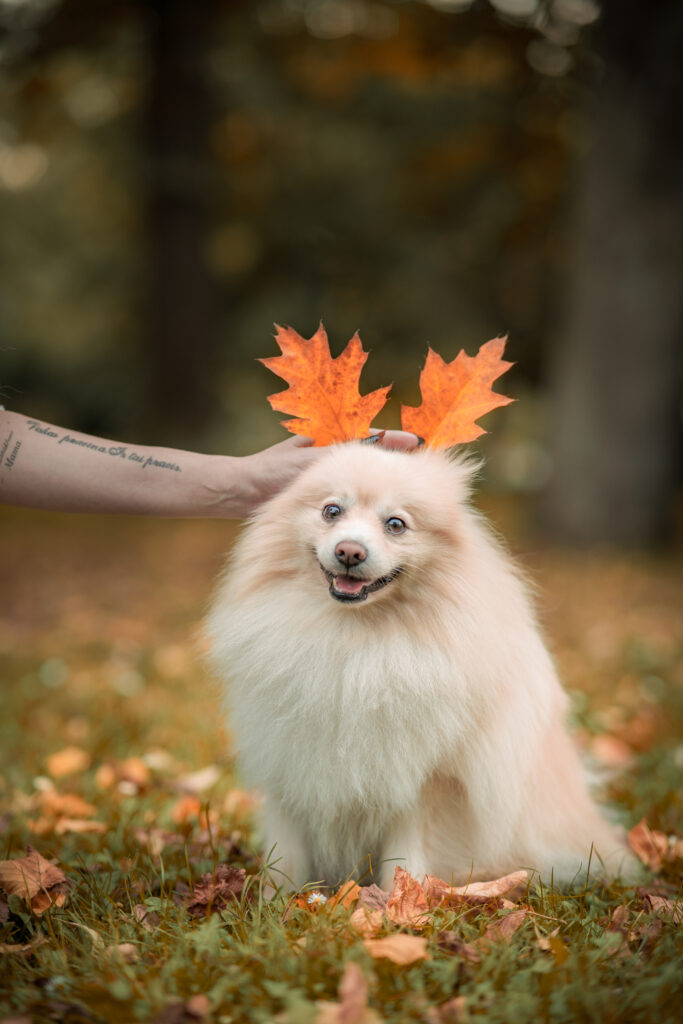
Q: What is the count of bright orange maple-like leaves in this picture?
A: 2